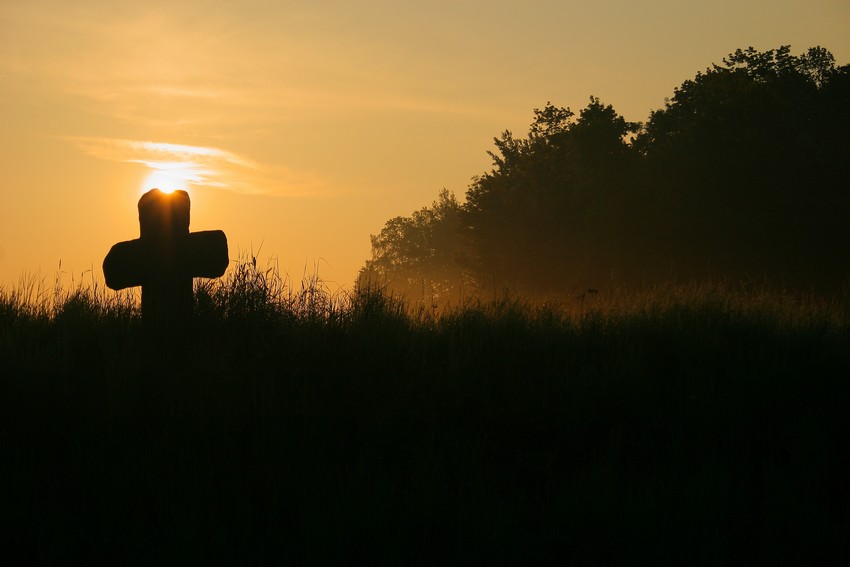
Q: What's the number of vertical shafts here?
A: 1